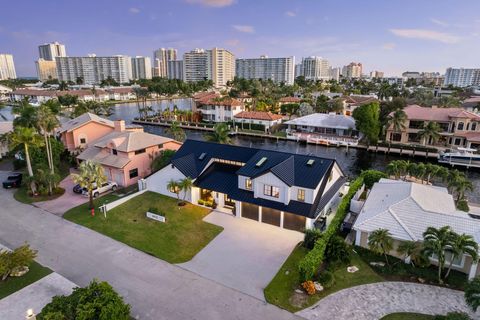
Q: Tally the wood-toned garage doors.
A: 3